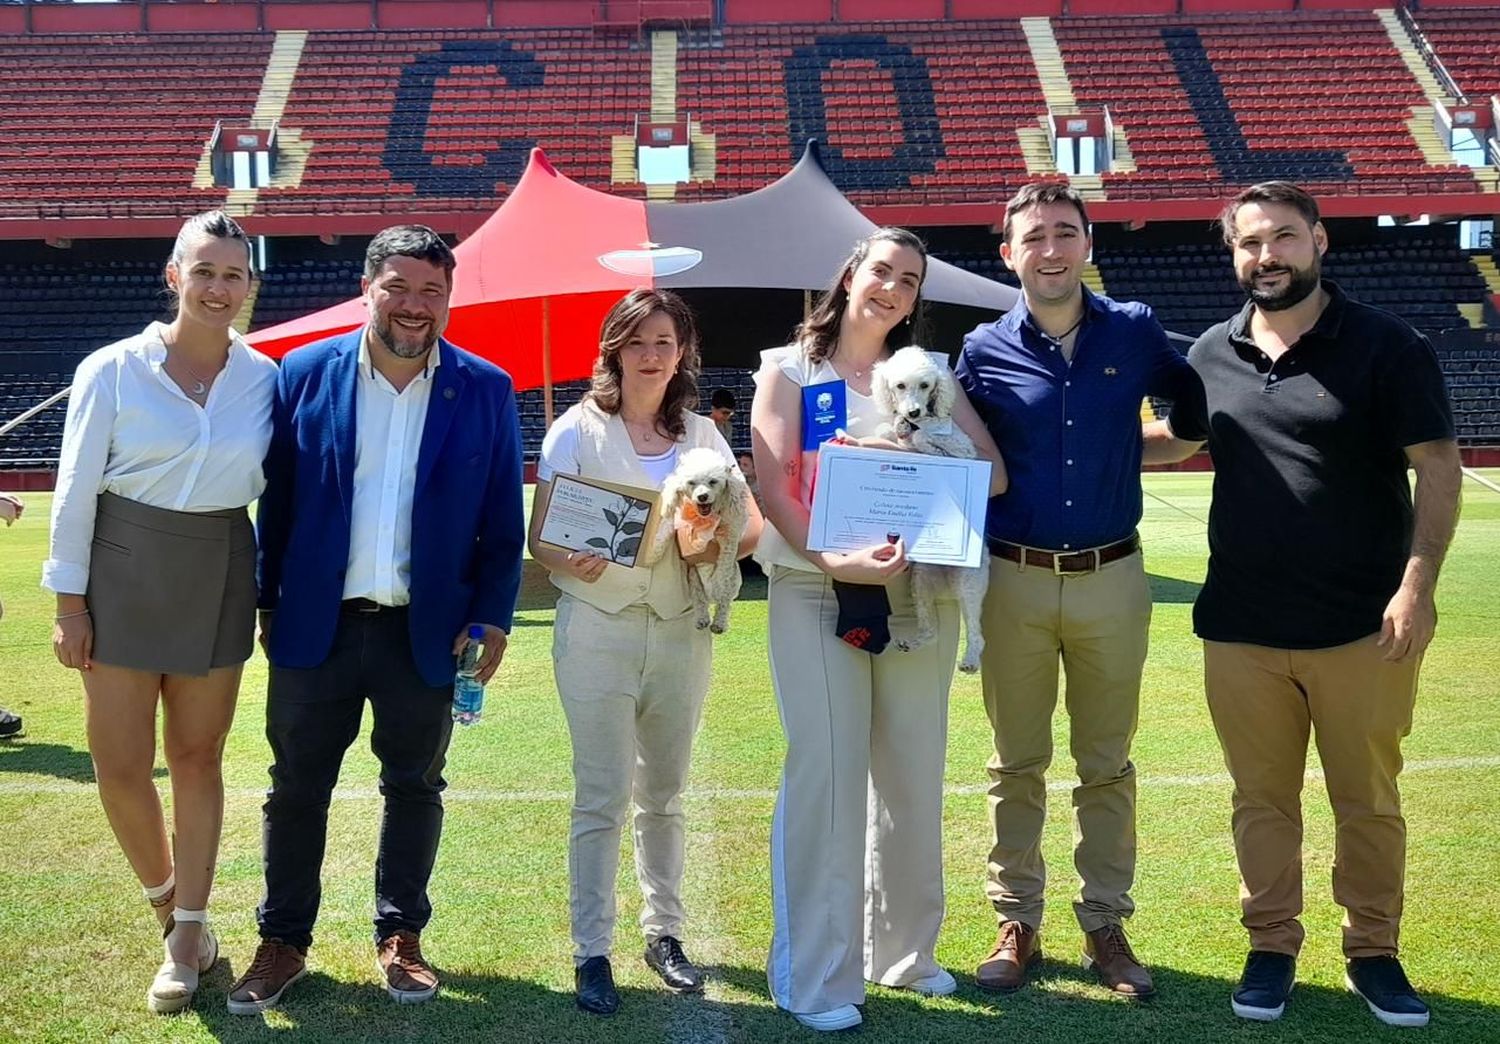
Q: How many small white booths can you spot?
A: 4